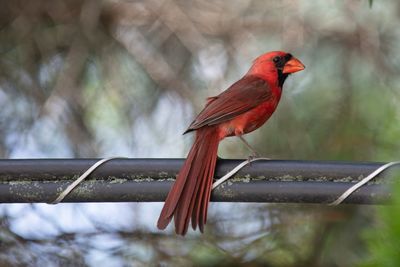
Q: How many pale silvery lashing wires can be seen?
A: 3